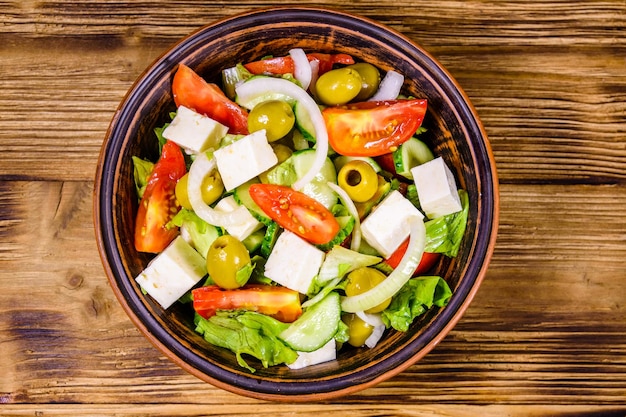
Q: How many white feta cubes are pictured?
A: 8